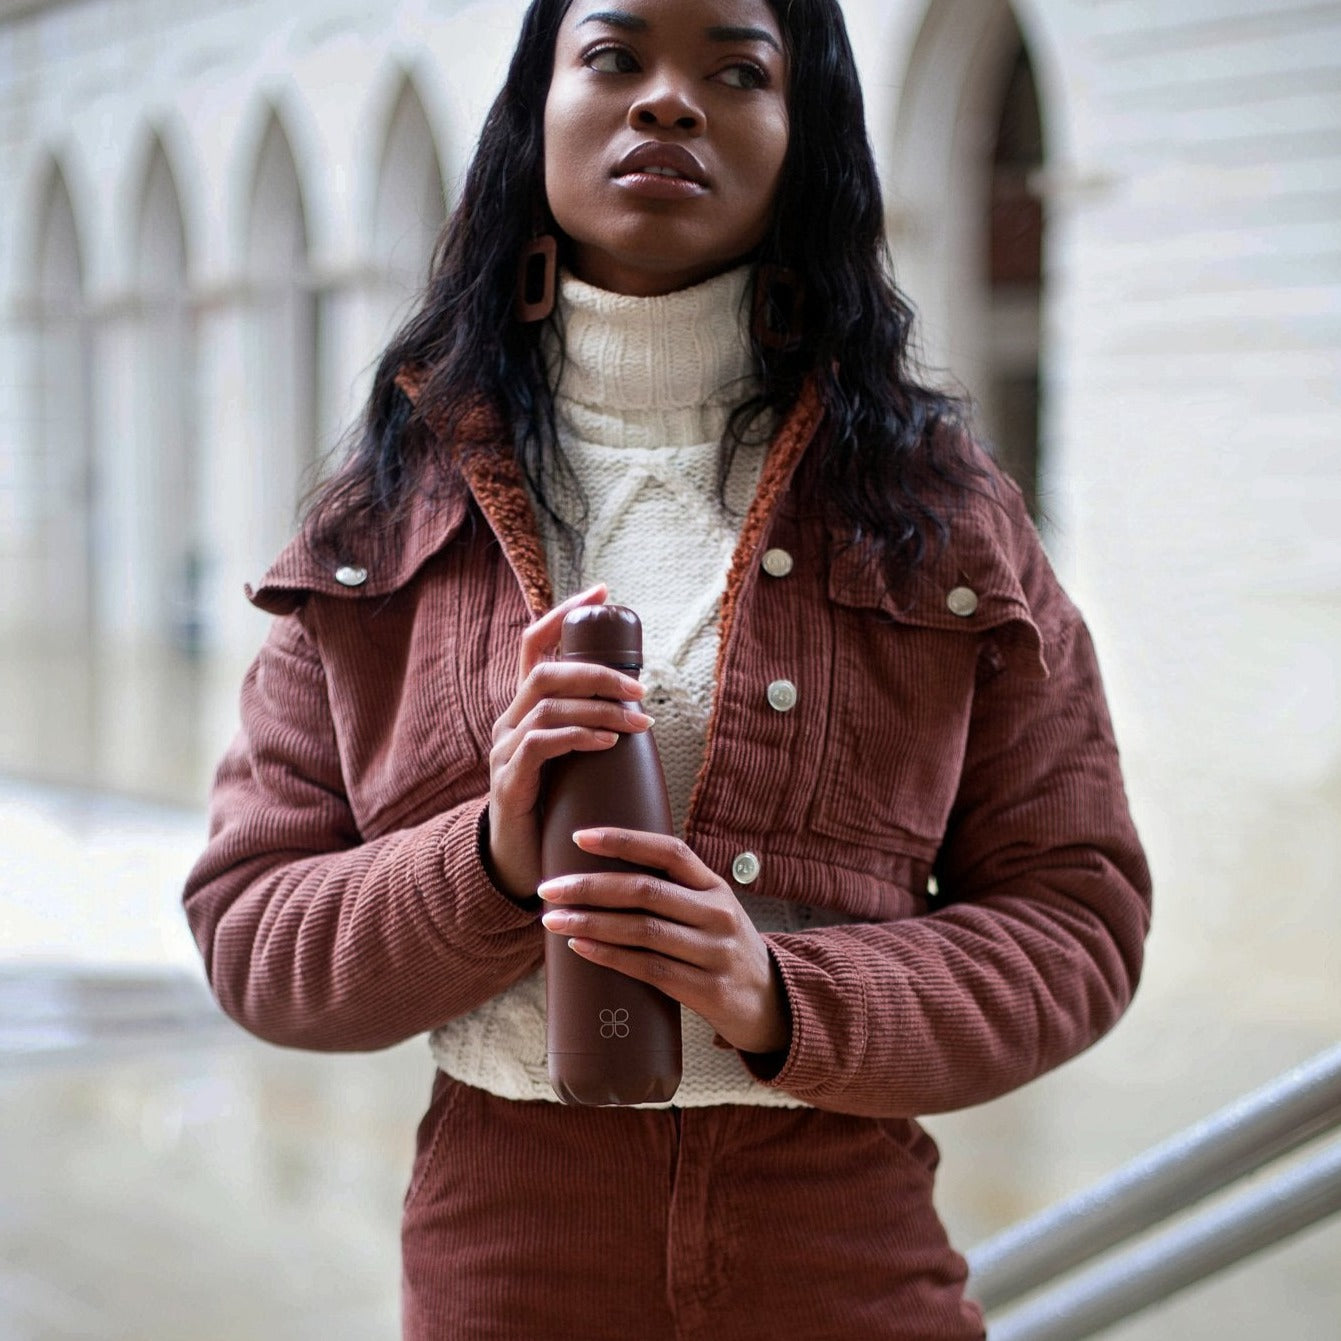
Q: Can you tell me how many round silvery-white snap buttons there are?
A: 5